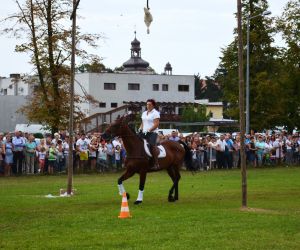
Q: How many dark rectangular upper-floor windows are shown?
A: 5